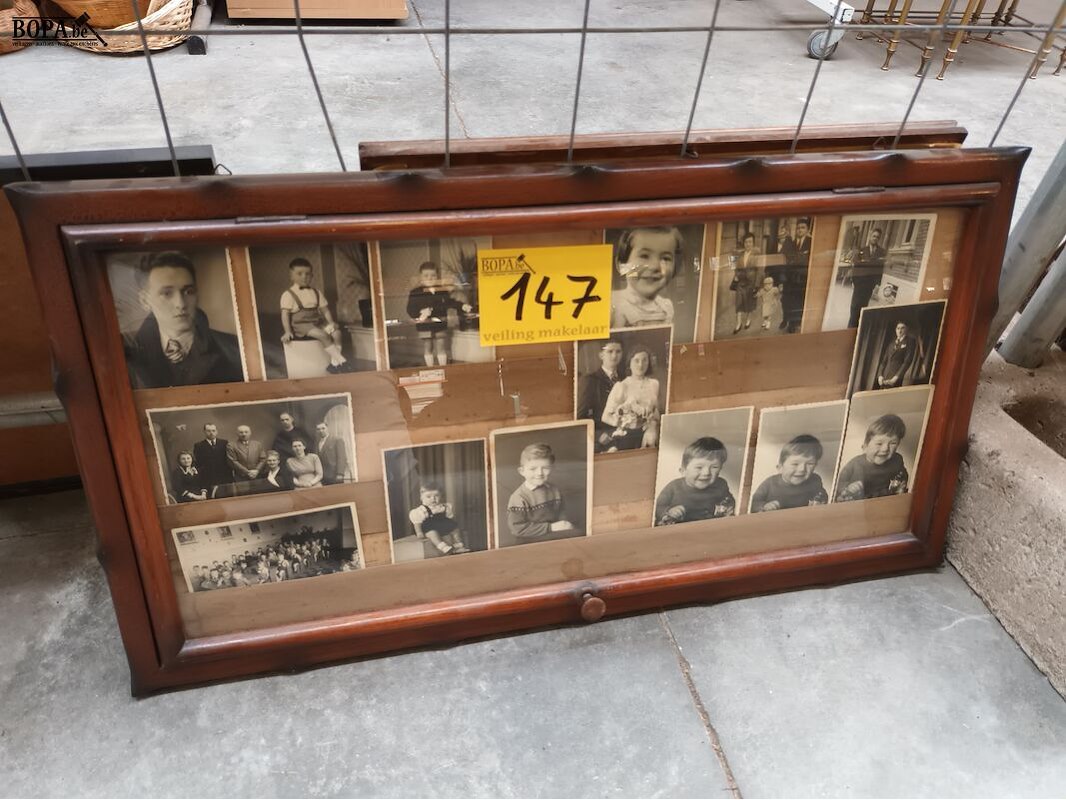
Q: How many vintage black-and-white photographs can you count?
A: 15